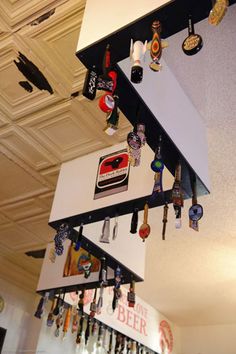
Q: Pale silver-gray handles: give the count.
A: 2